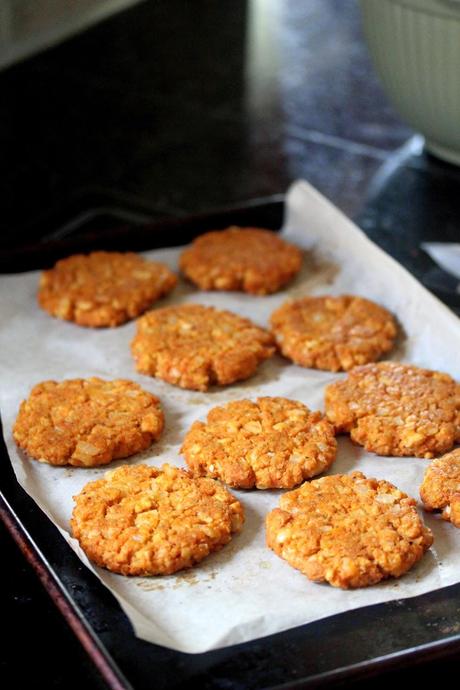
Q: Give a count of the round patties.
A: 10